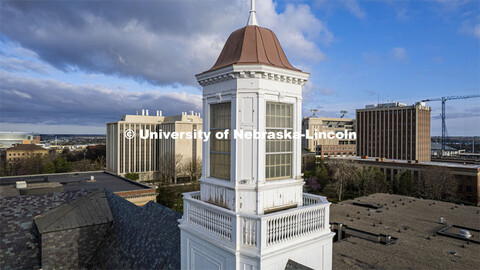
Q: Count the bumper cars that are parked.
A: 0